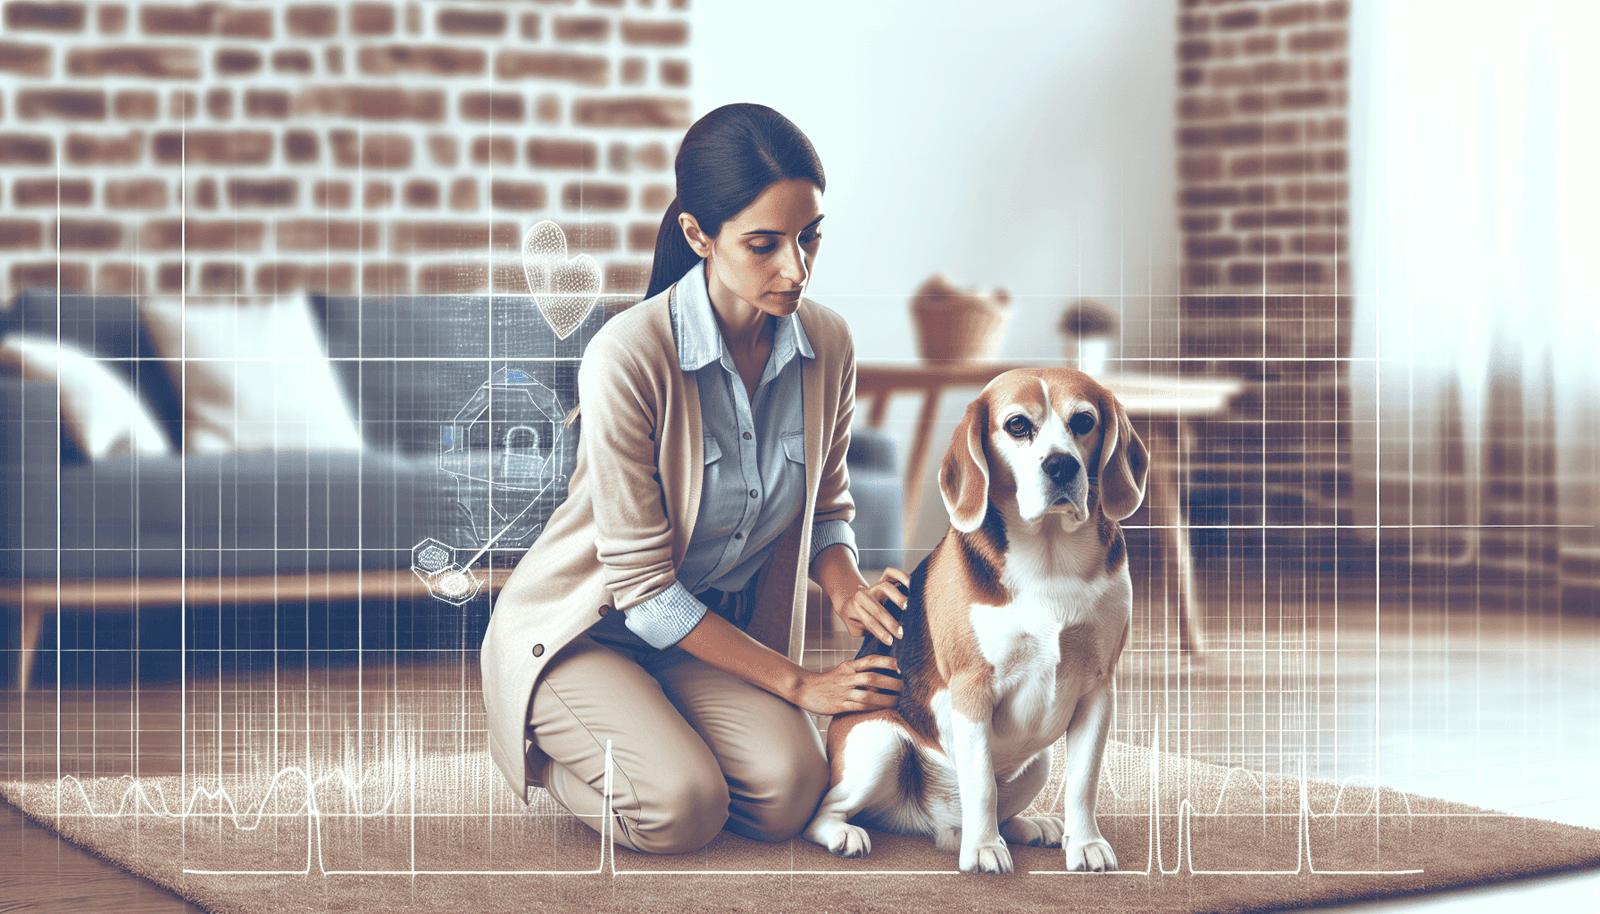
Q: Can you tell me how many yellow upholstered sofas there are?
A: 0